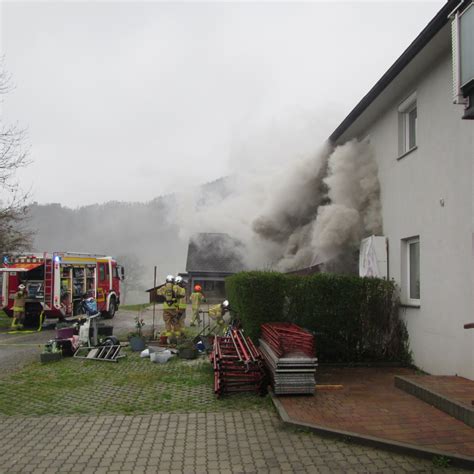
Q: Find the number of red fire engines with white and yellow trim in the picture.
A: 1